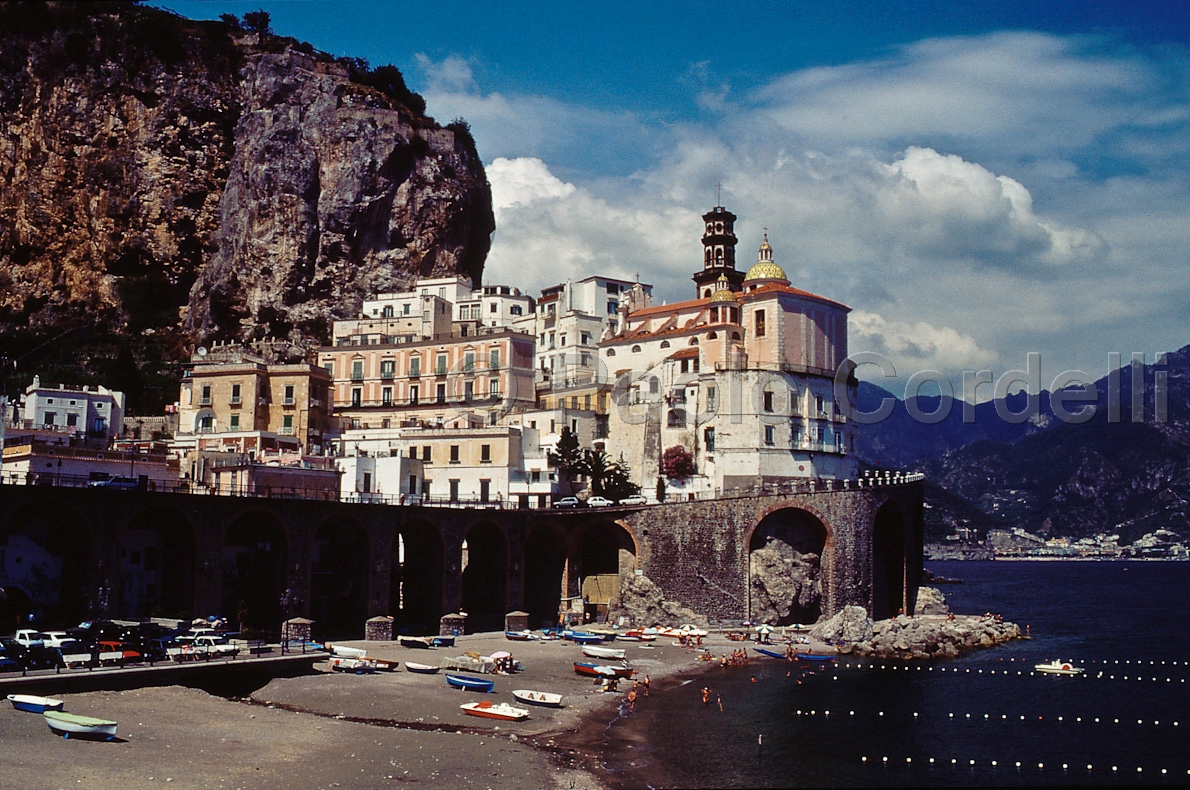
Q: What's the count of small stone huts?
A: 4